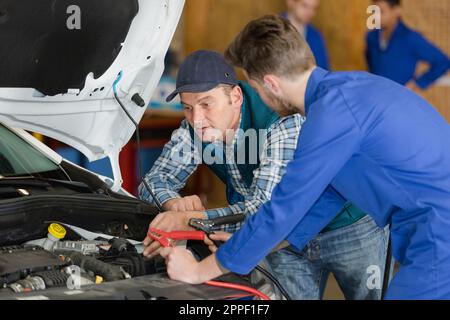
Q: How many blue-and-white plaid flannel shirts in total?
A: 1